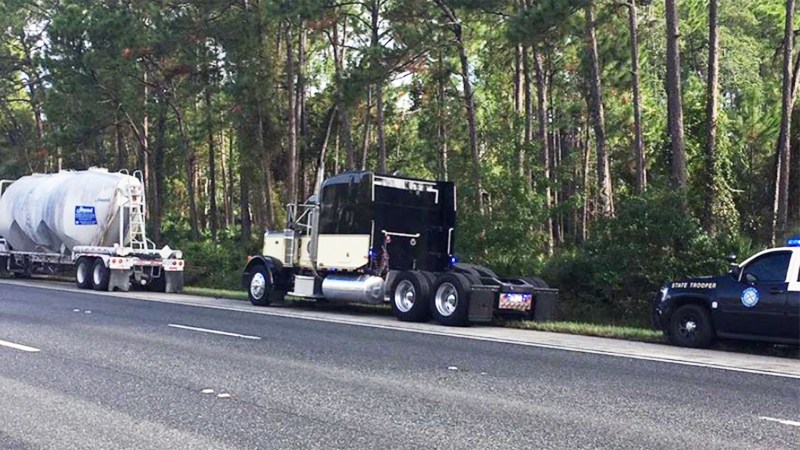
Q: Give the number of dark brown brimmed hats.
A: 0